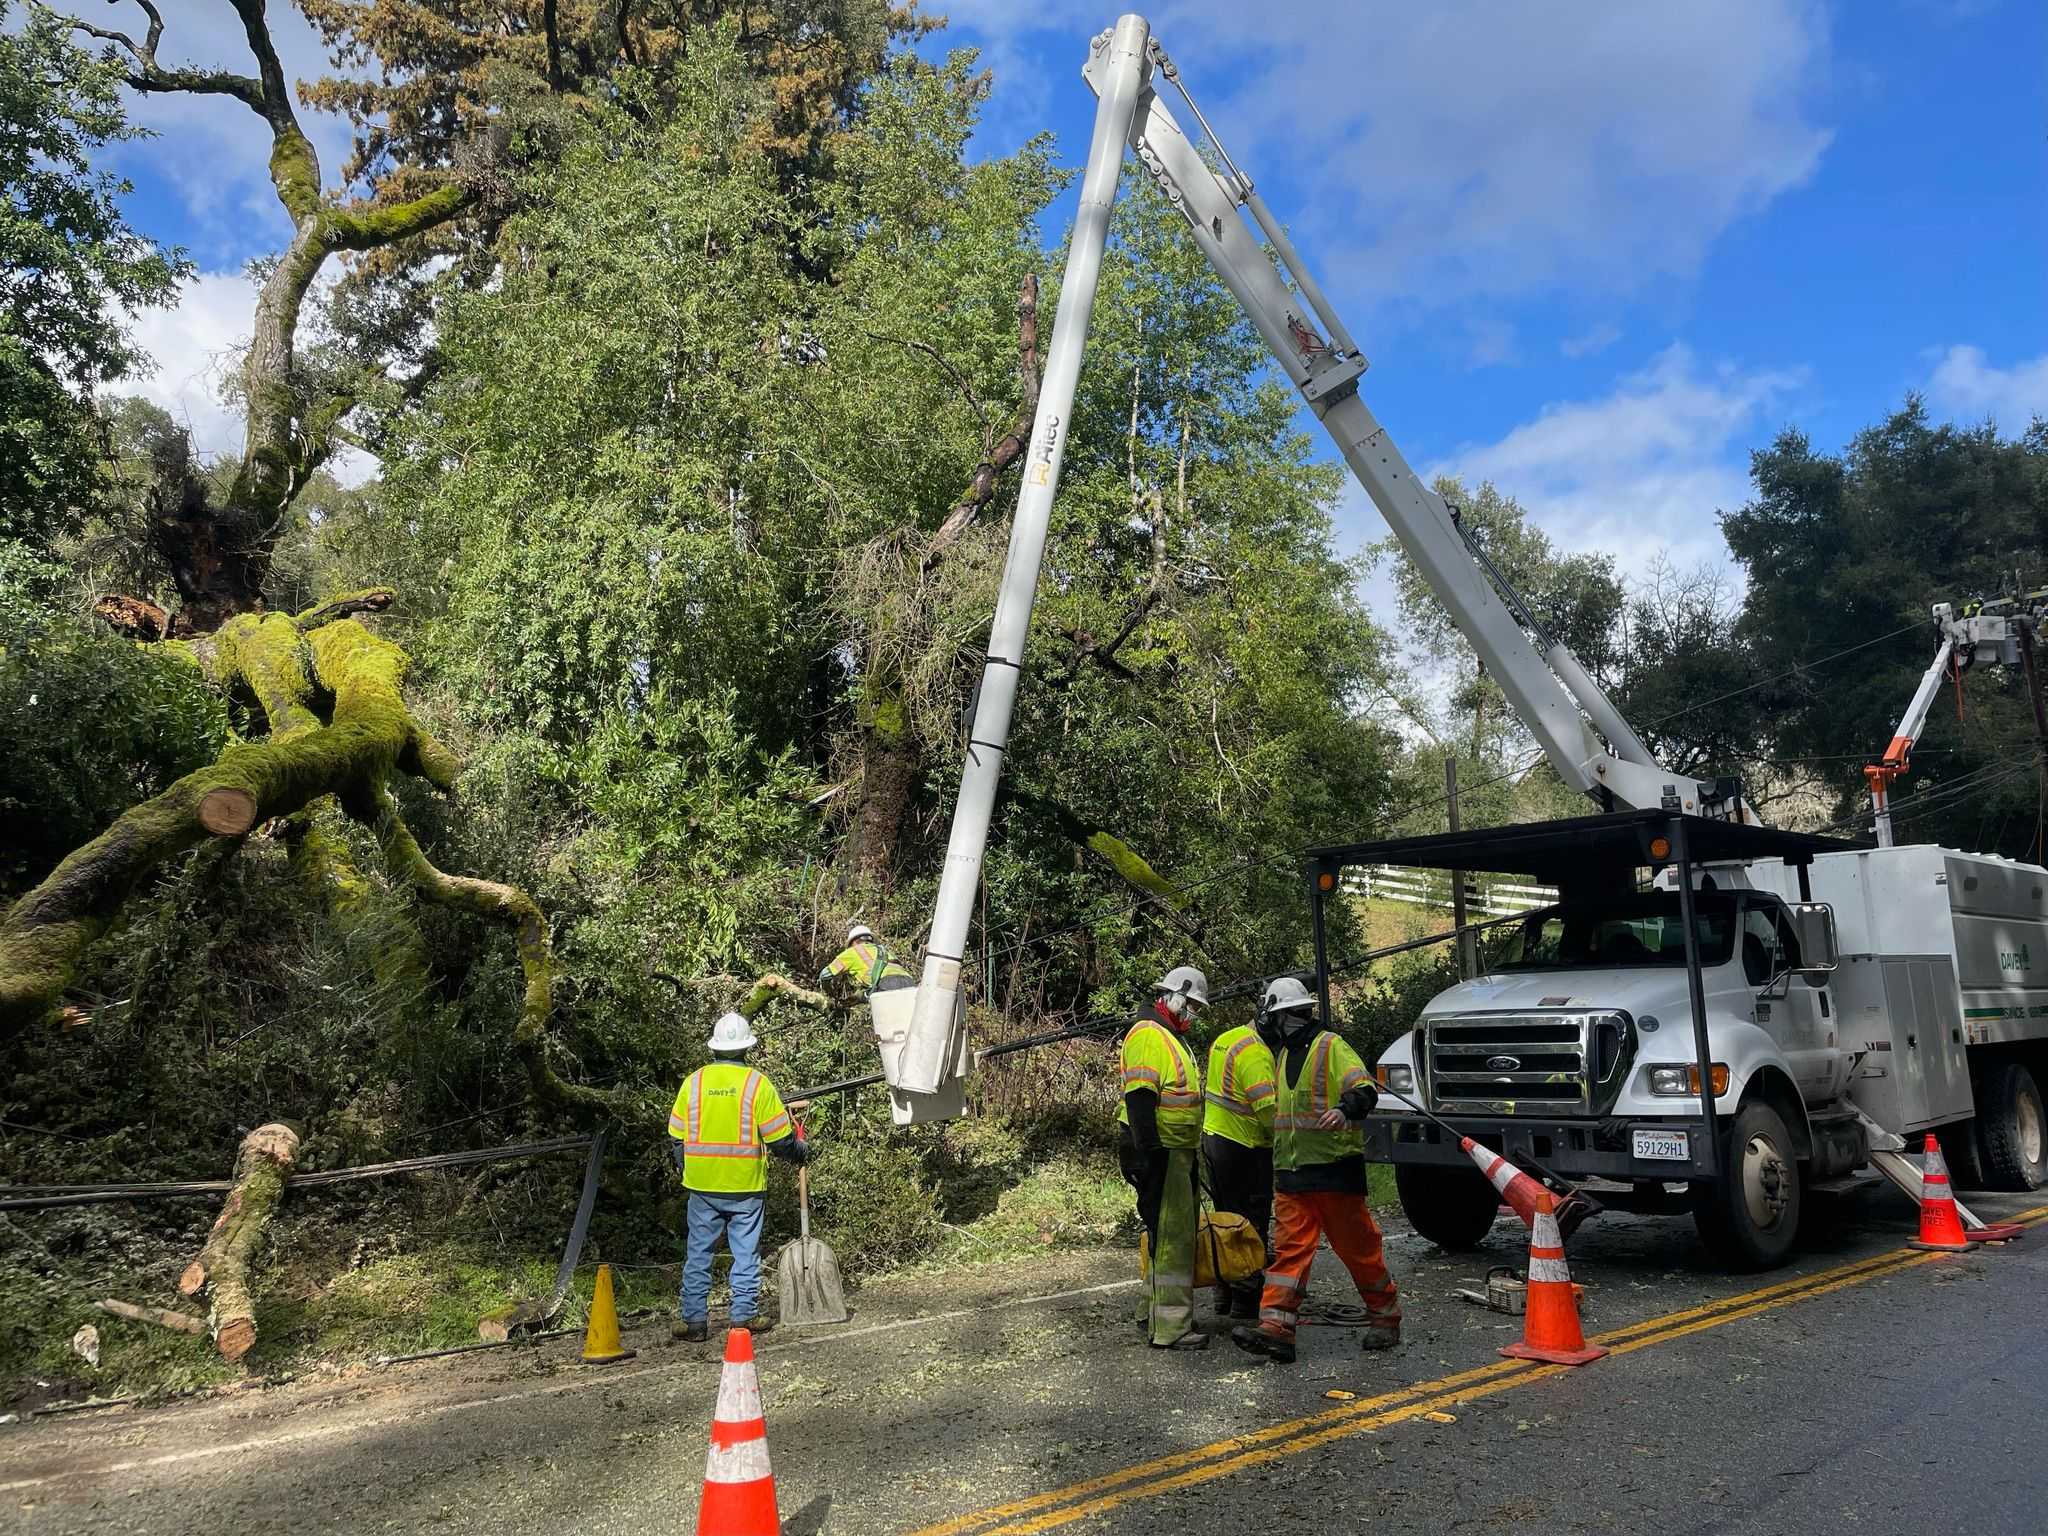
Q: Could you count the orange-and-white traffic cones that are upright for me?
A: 3